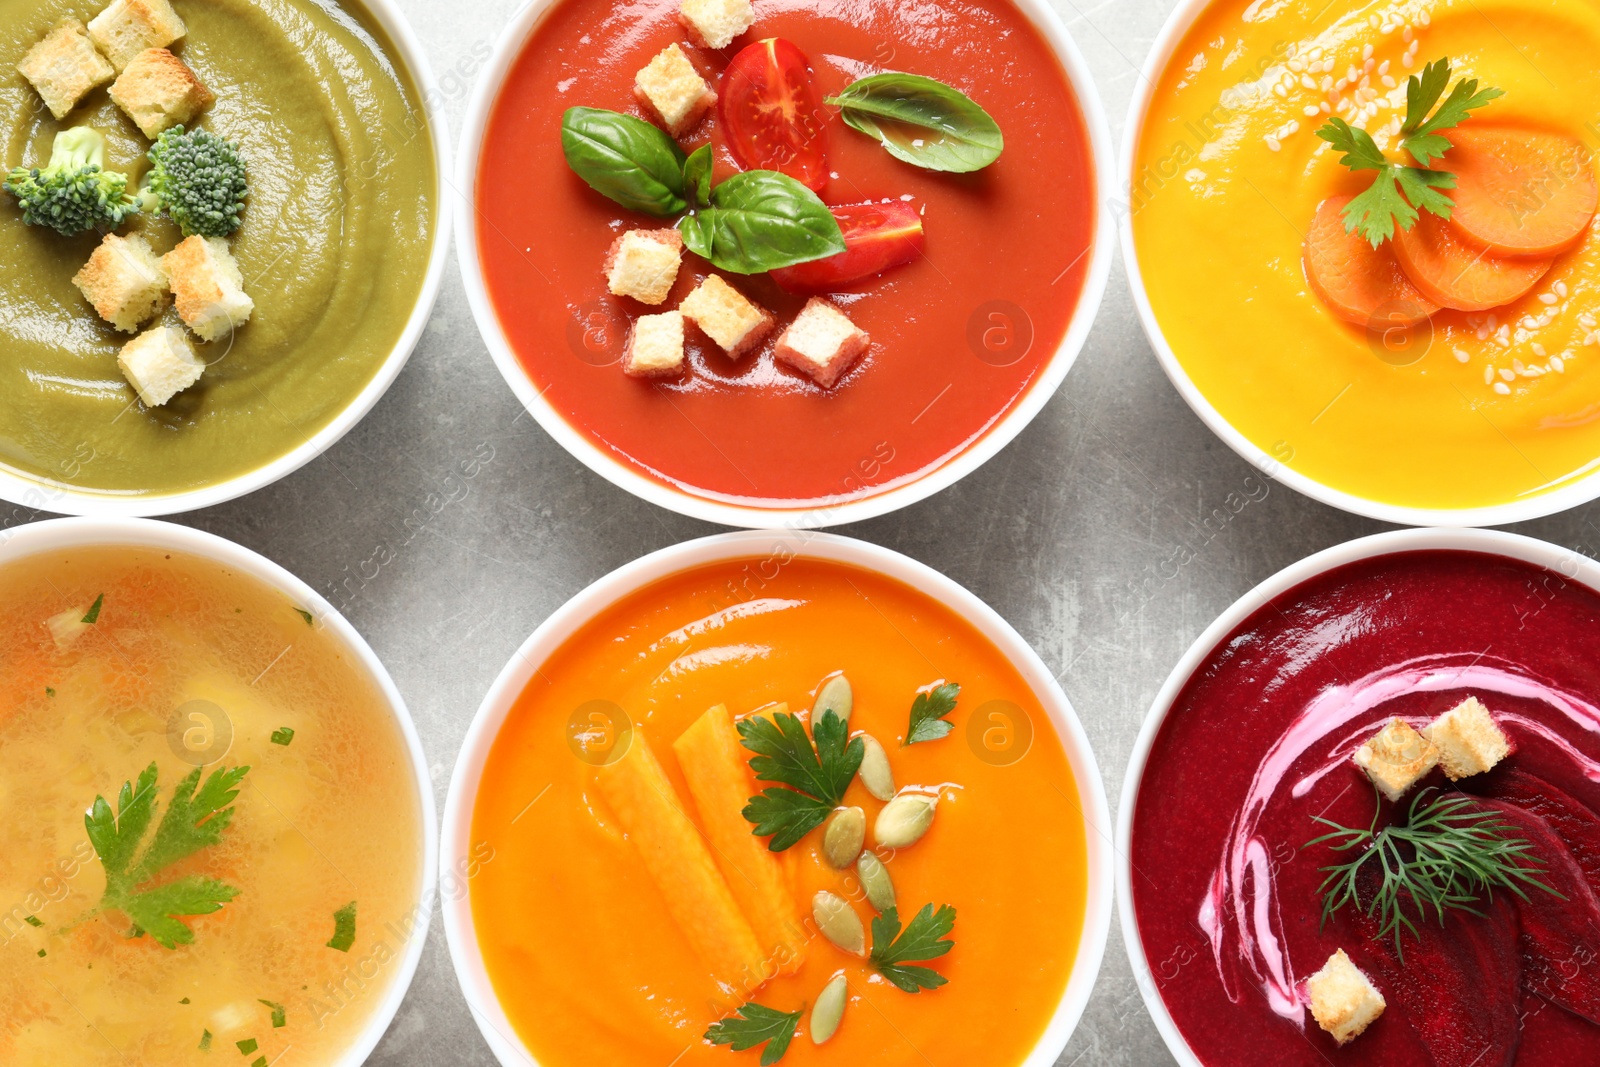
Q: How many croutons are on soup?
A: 15